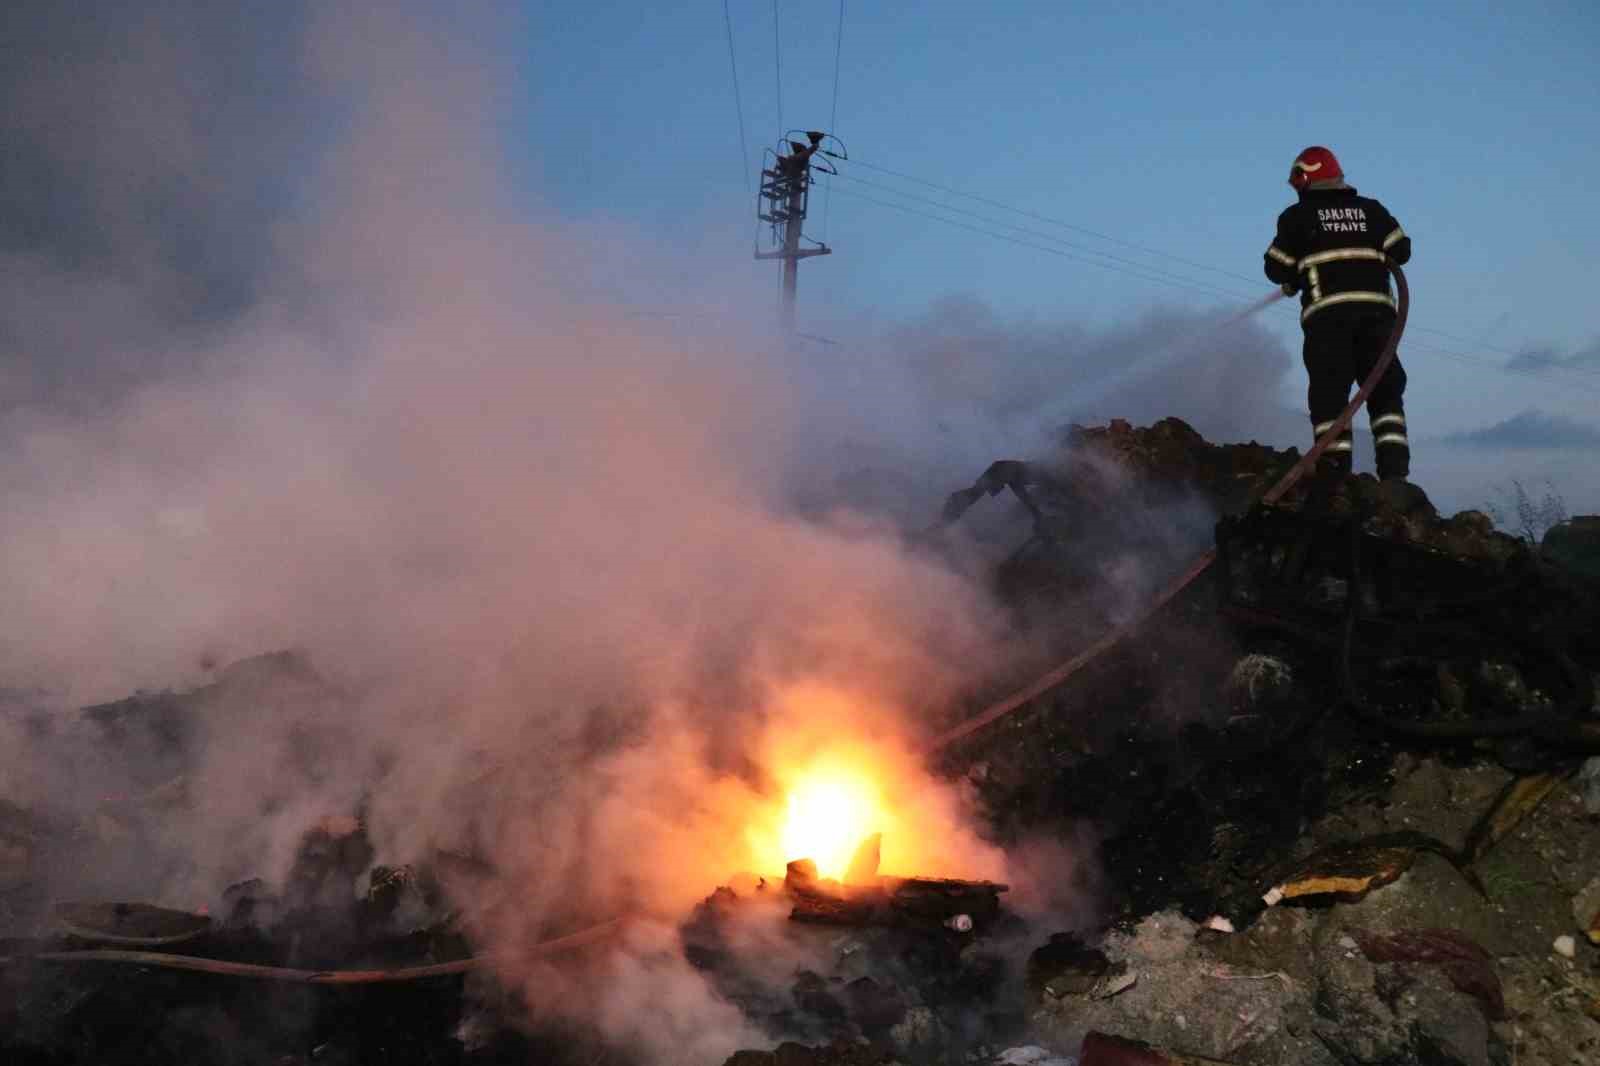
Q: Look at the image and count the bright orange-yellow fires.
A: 1